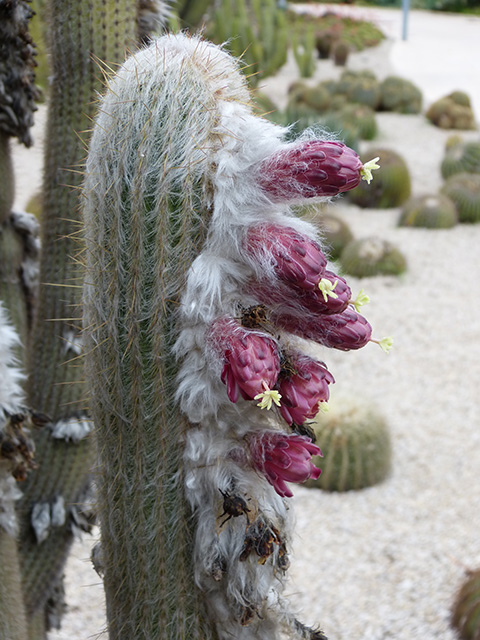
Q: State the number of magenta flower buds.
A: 7